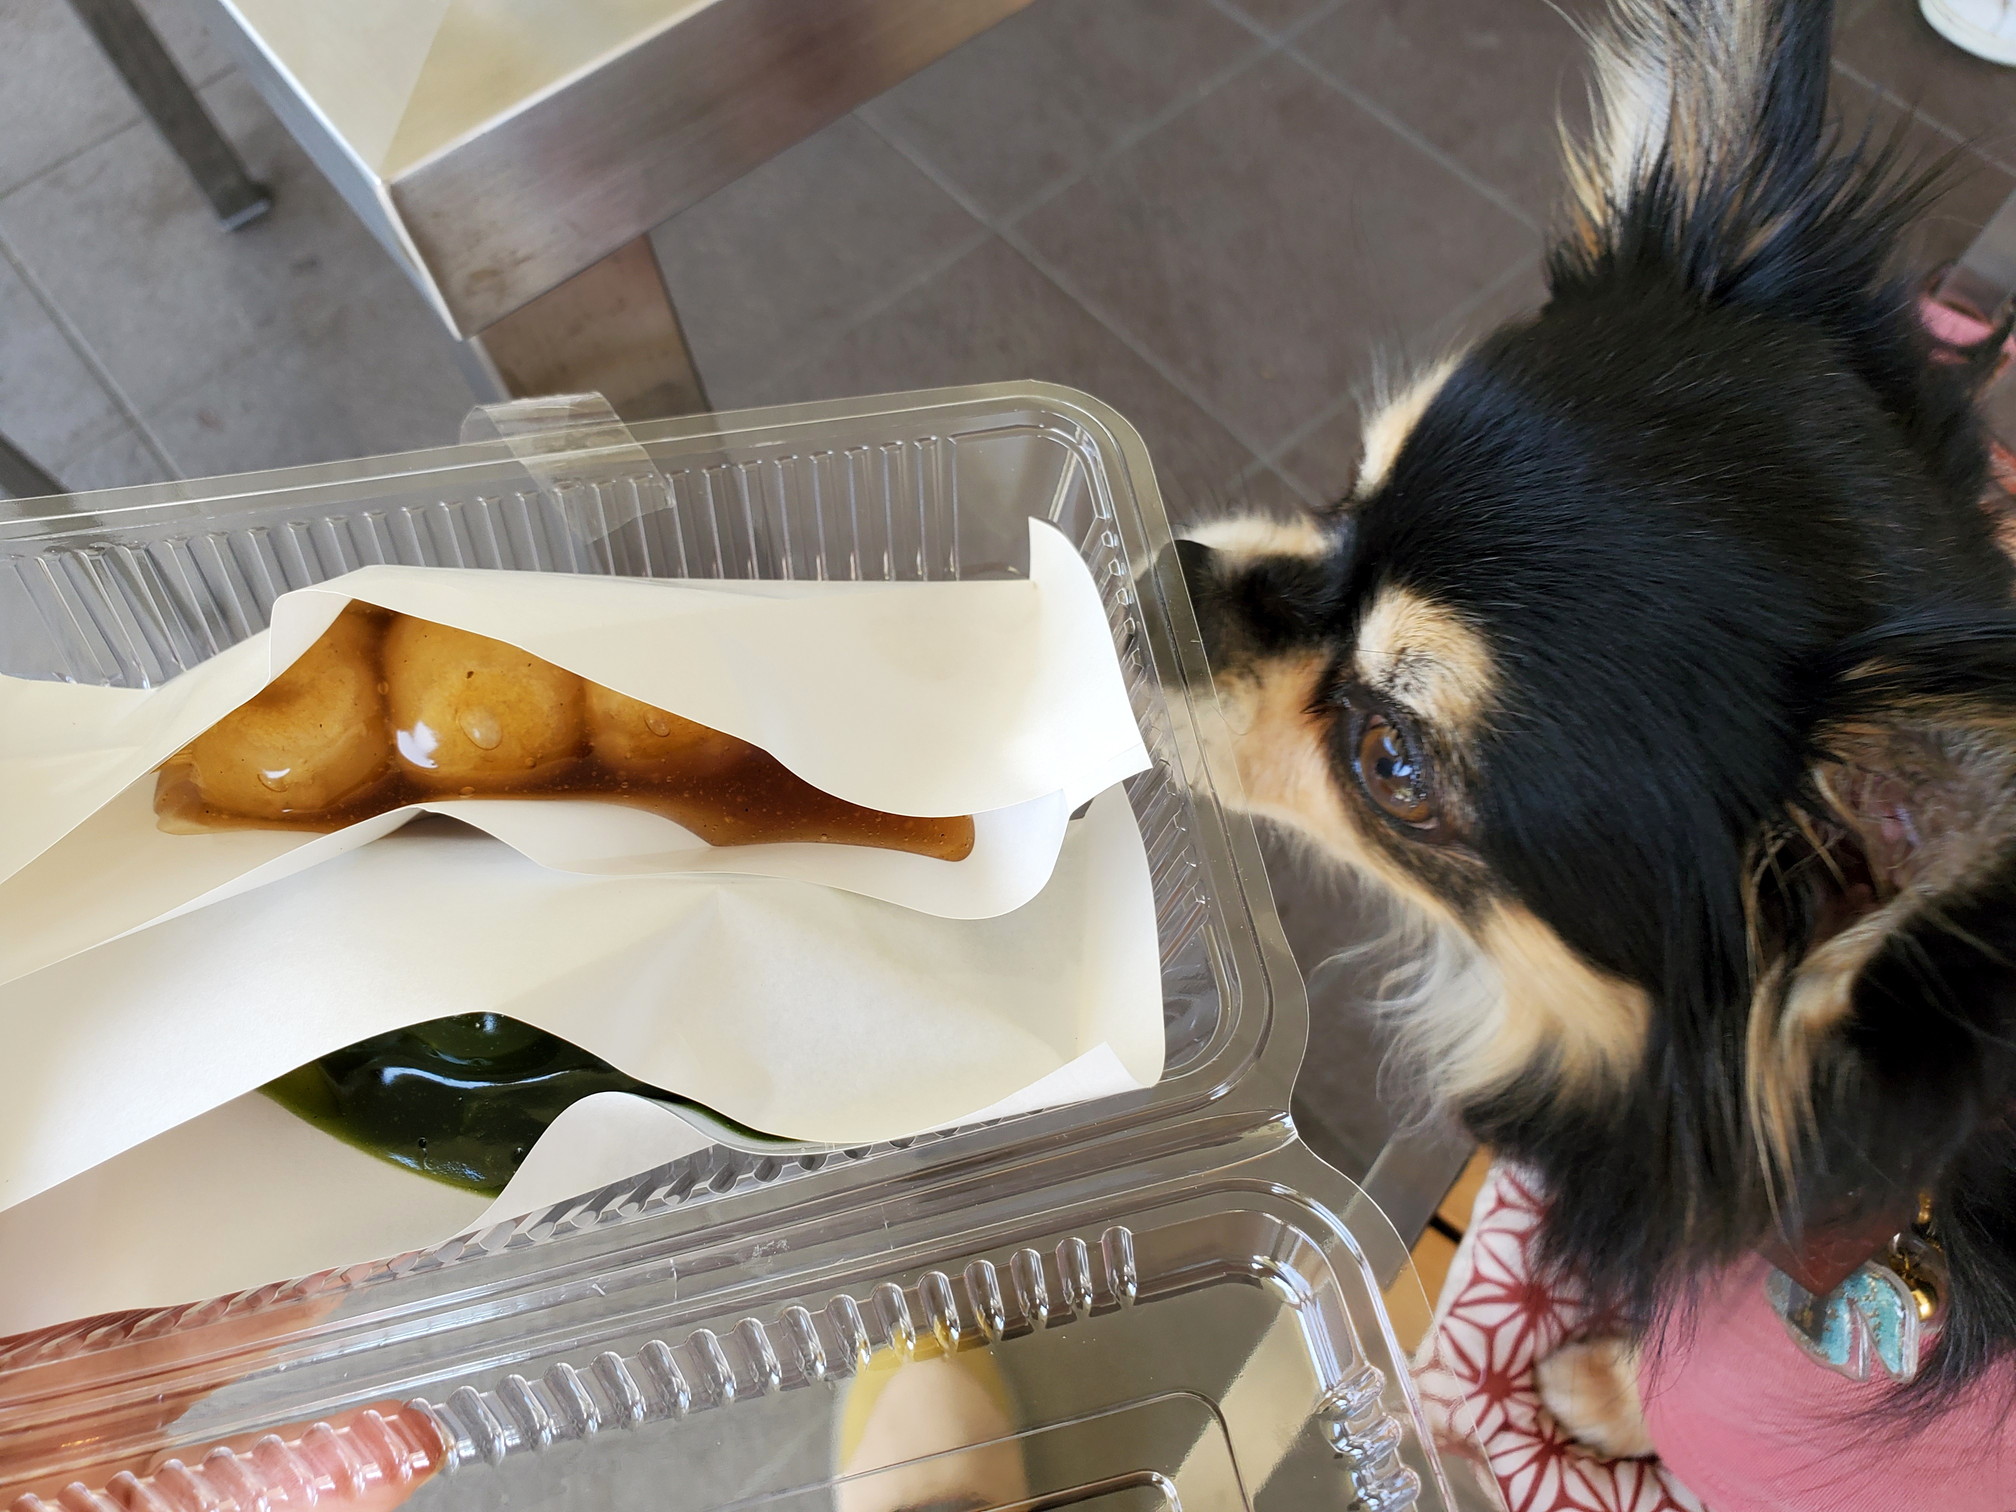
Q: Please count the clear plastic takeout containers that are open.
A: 1